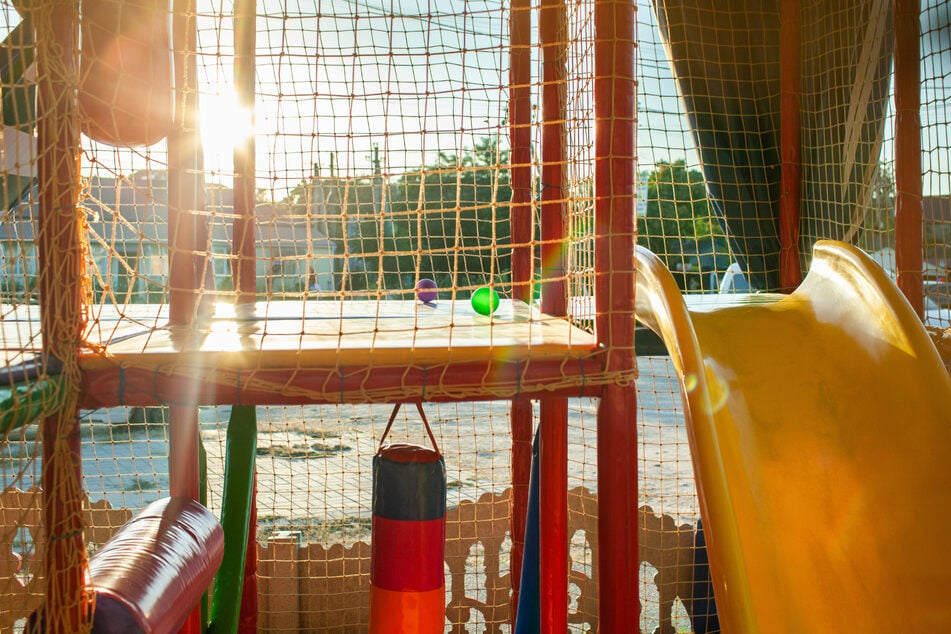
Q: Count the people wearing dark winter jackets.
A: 0